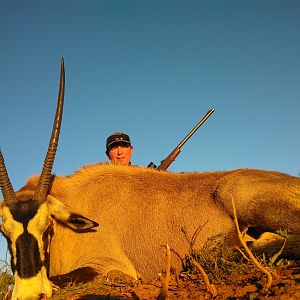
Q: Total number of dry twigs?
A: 3